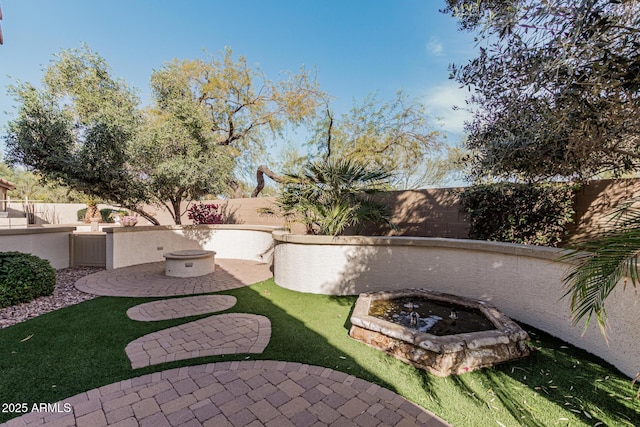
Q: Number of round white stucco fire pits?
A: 1